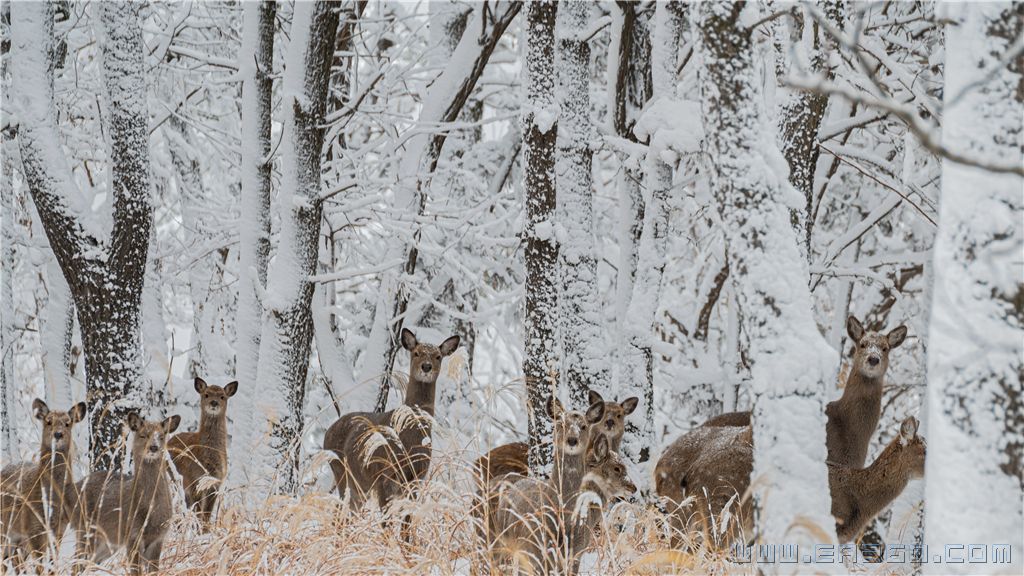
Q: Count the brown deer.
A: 9